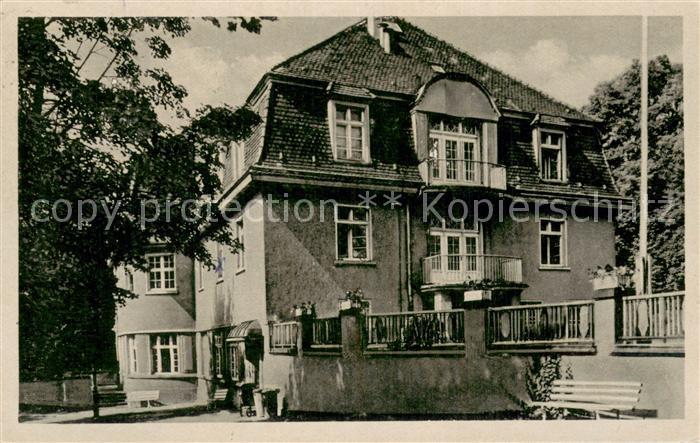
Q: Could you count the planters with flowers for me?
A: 4